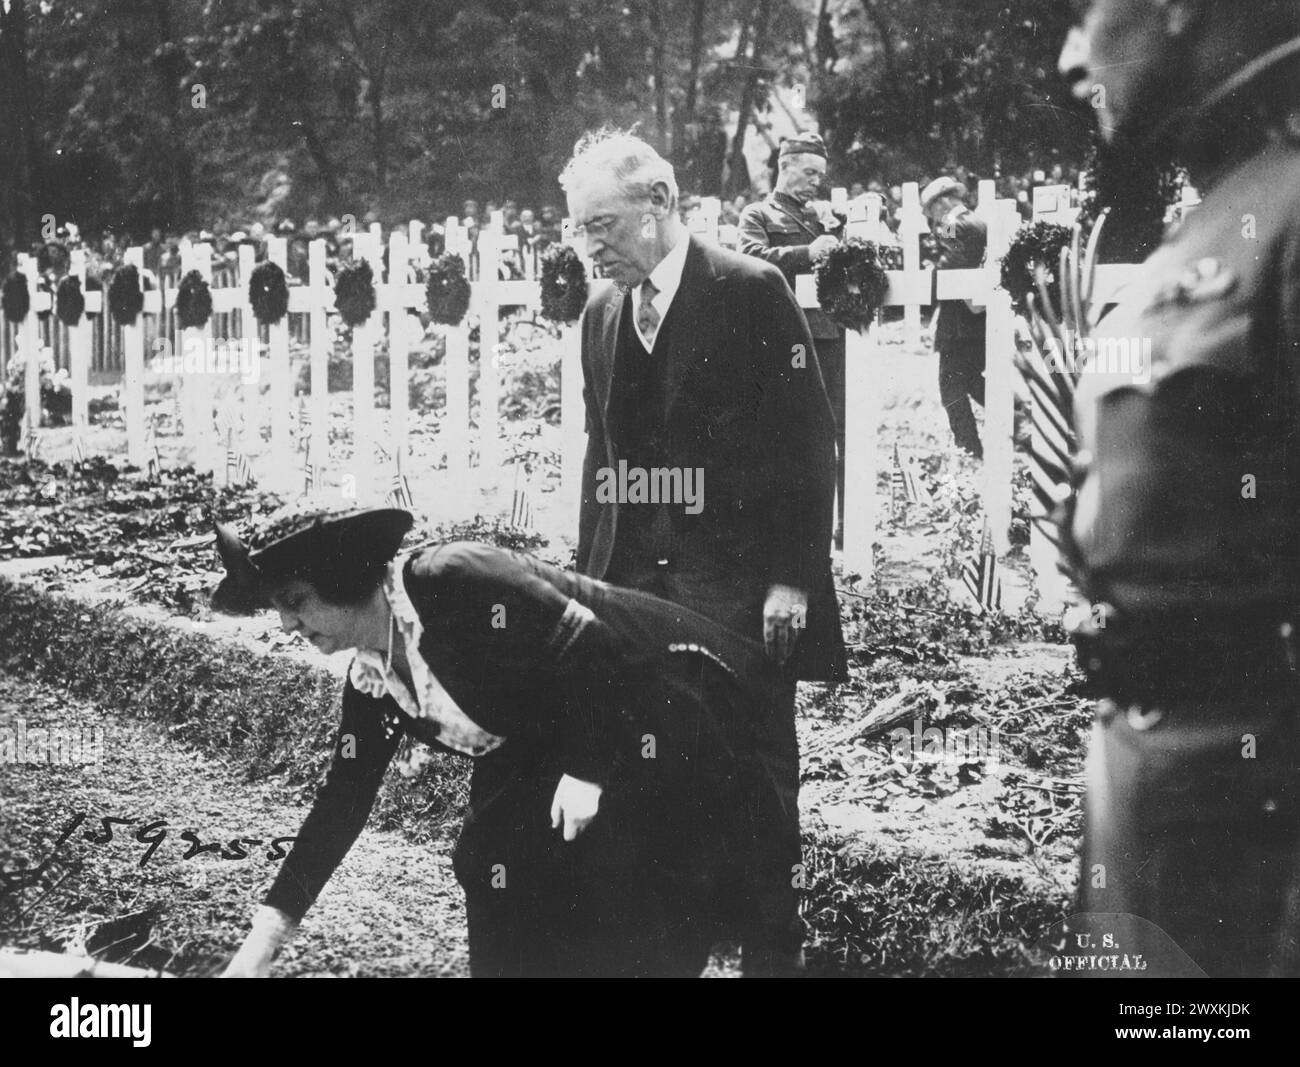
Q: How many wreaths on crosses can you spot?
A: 10